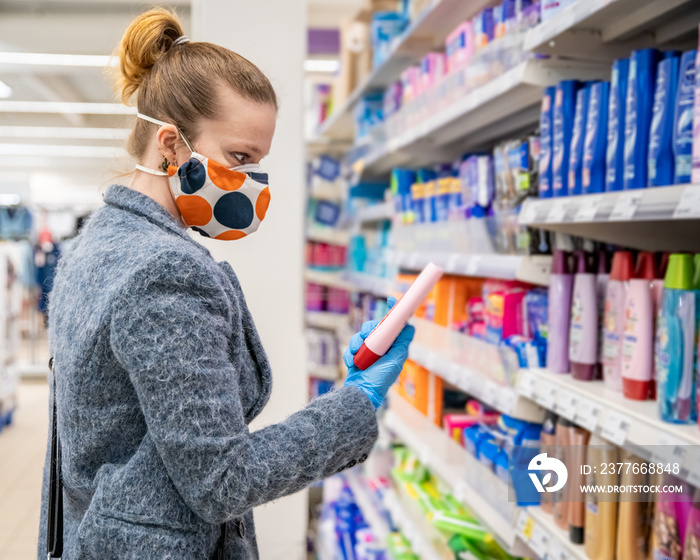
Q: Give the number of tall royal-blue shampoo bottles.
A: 8